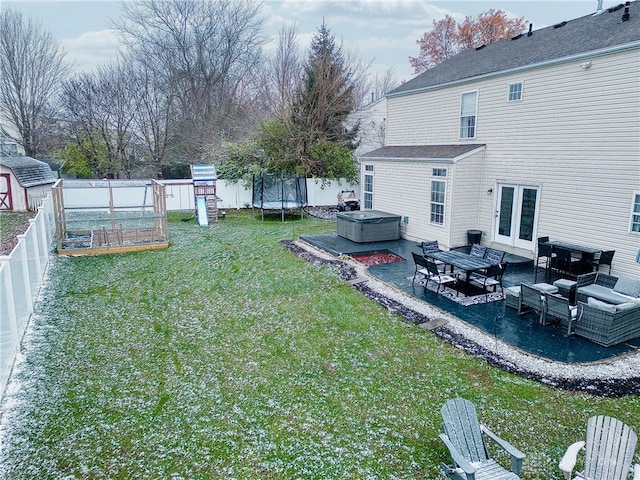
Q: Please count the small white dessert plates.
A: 0